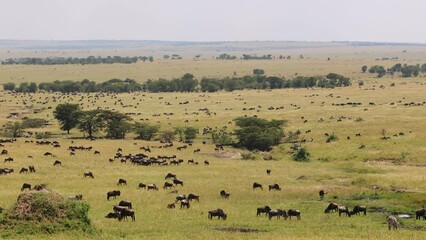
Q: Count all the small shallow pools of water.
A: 2